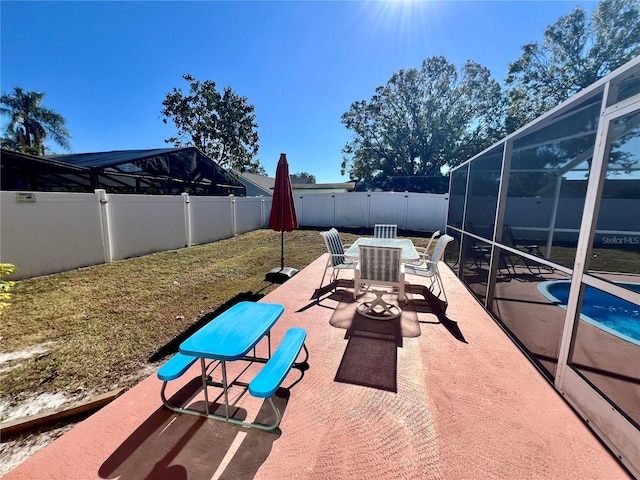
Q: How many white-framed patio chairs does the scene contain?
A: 5